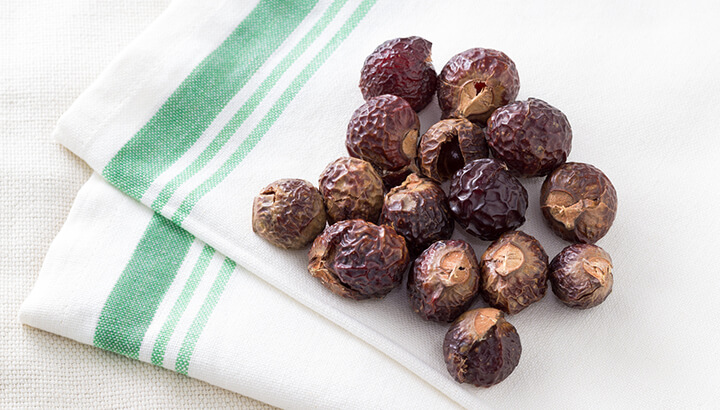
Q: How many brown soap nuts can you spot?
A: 15